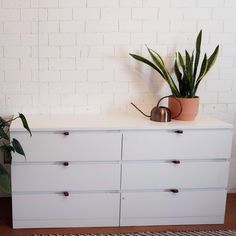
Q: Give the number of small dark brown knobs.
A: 6